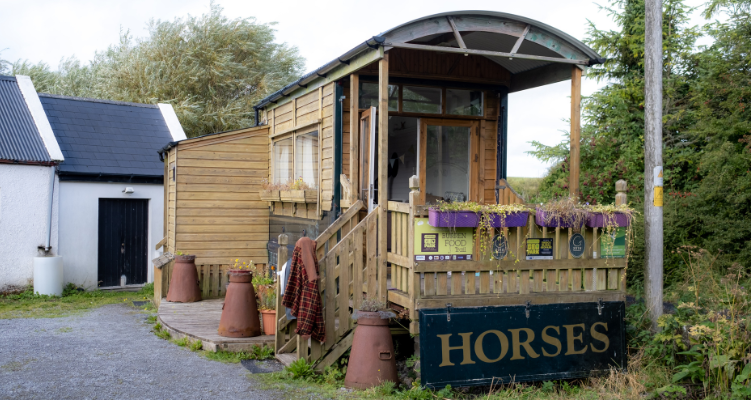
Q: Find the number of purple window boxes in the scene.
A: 4